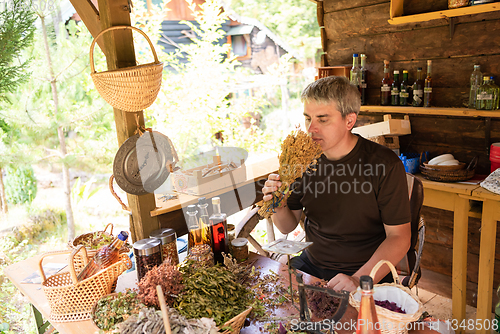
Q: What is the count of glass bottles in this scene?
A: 15